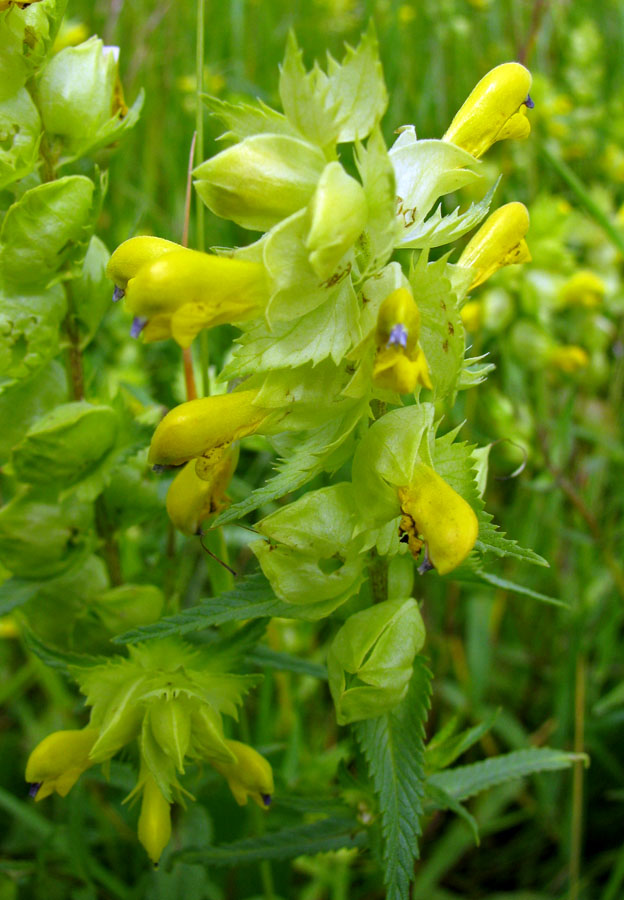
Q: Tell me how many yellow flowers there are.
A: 11